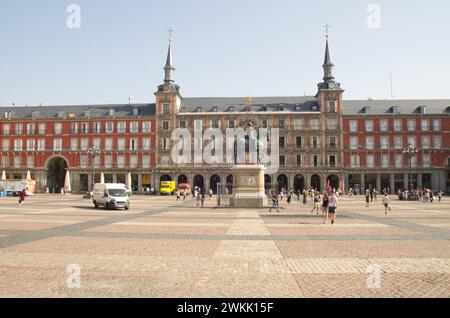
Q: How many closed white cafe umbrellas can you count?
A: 5